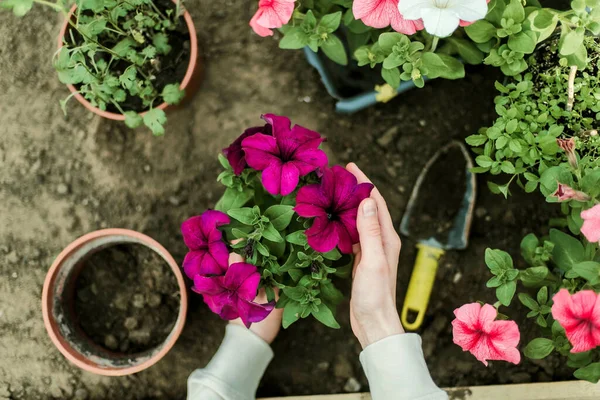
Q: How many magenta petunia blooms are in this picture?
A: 5